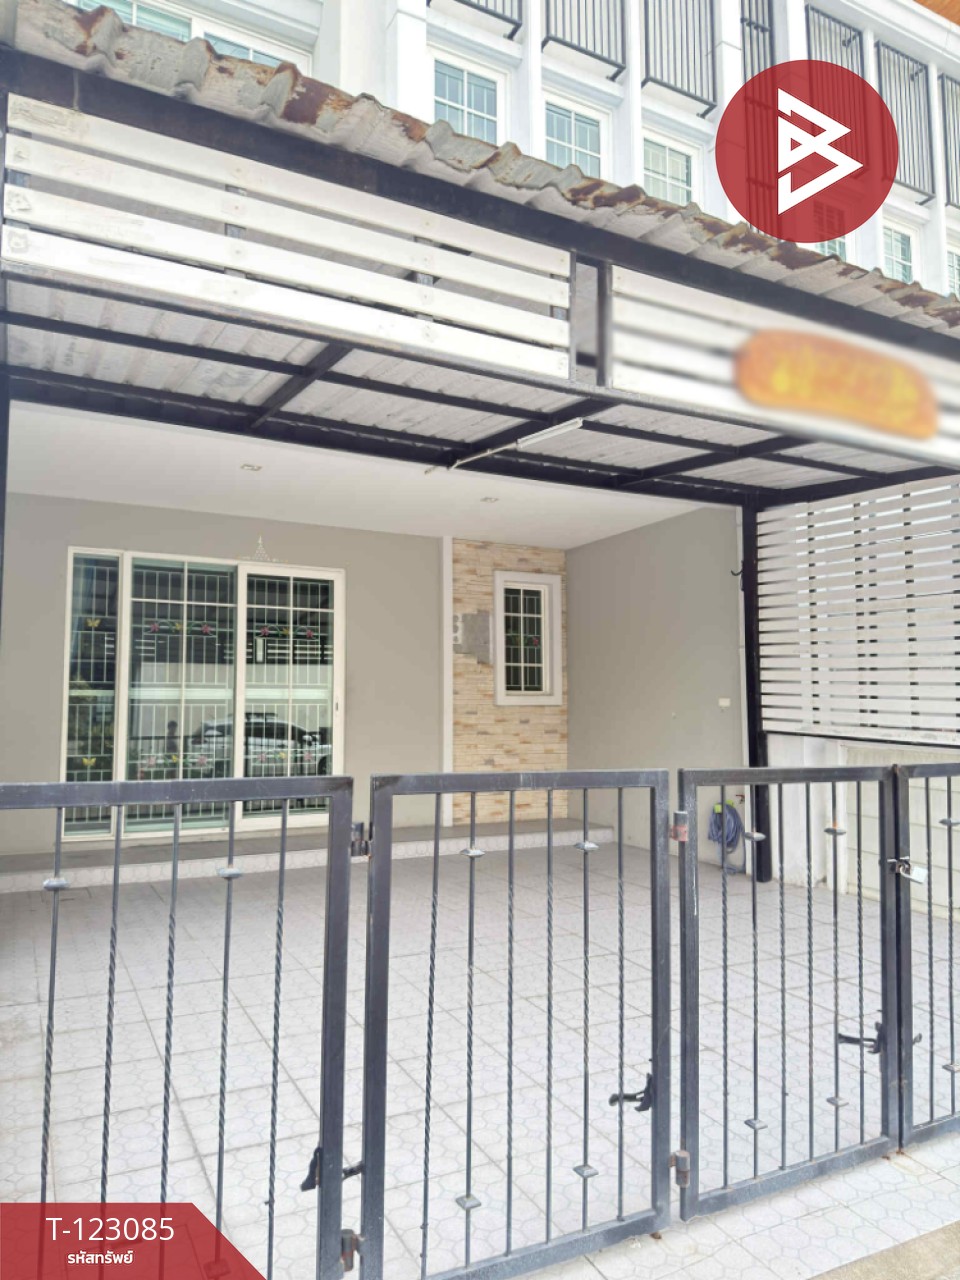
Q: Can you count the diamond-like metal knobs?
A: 12